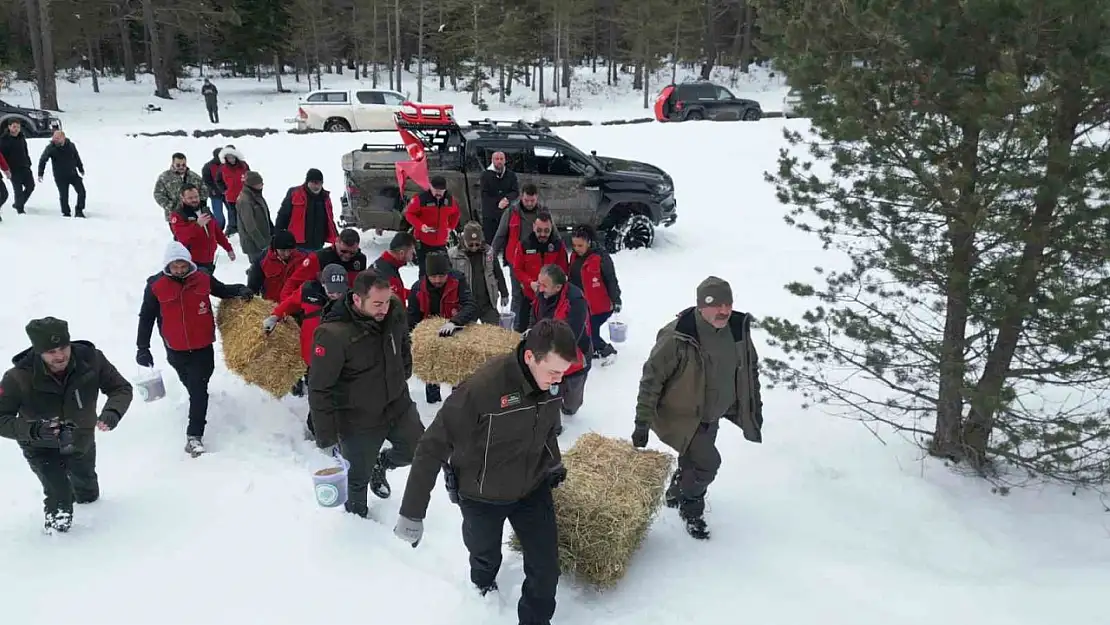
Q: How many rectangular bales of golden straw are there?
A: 3